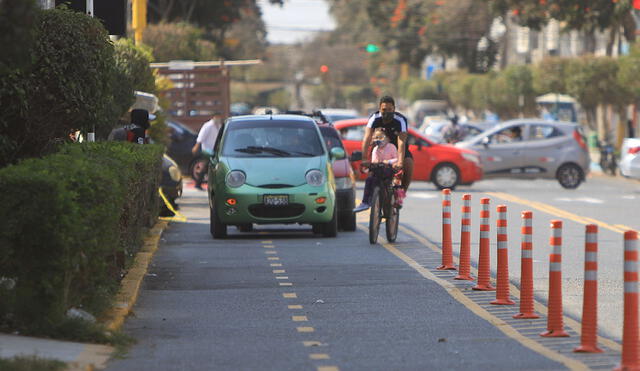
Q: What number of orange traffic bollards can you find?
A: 8